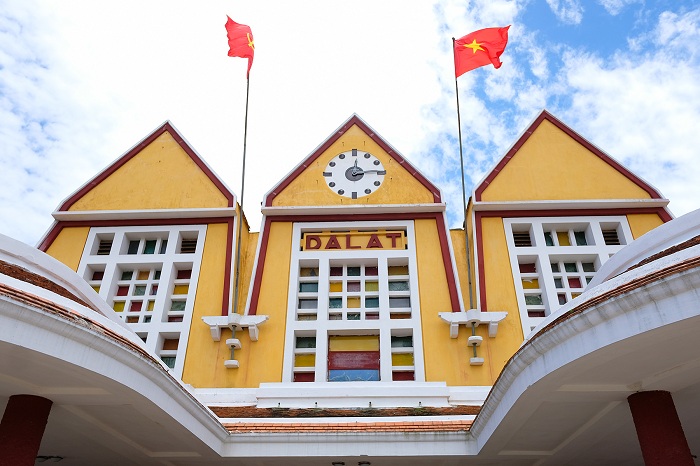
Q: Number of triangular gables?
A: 3